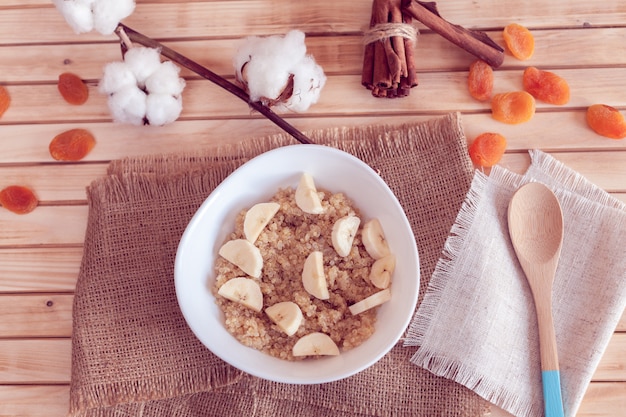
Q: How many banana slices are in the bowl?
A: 11